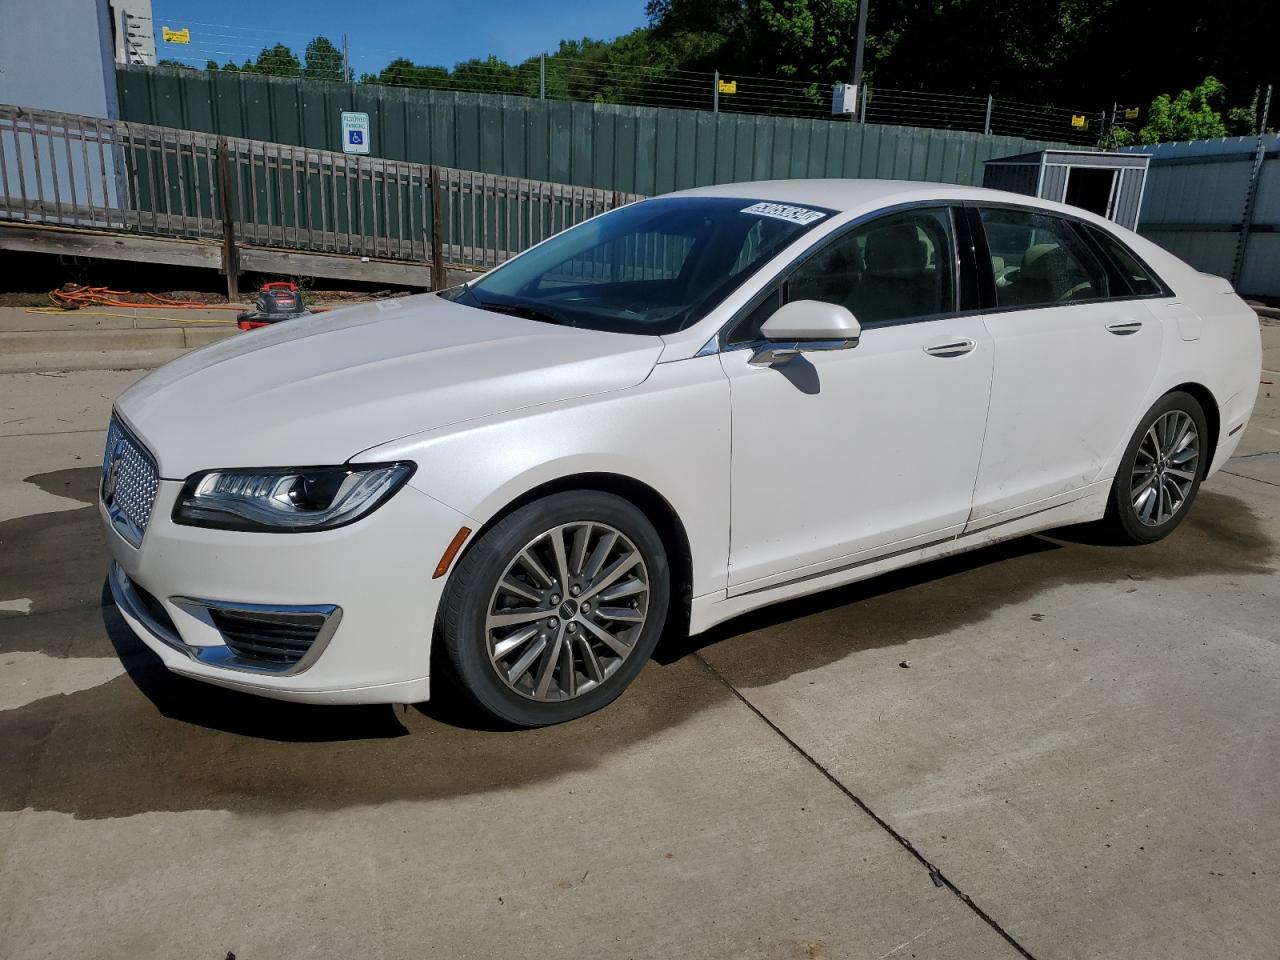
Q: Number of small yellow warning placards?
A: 4